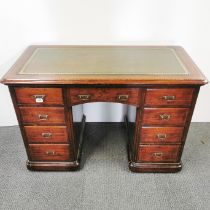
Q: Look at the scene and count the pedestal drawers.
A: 8